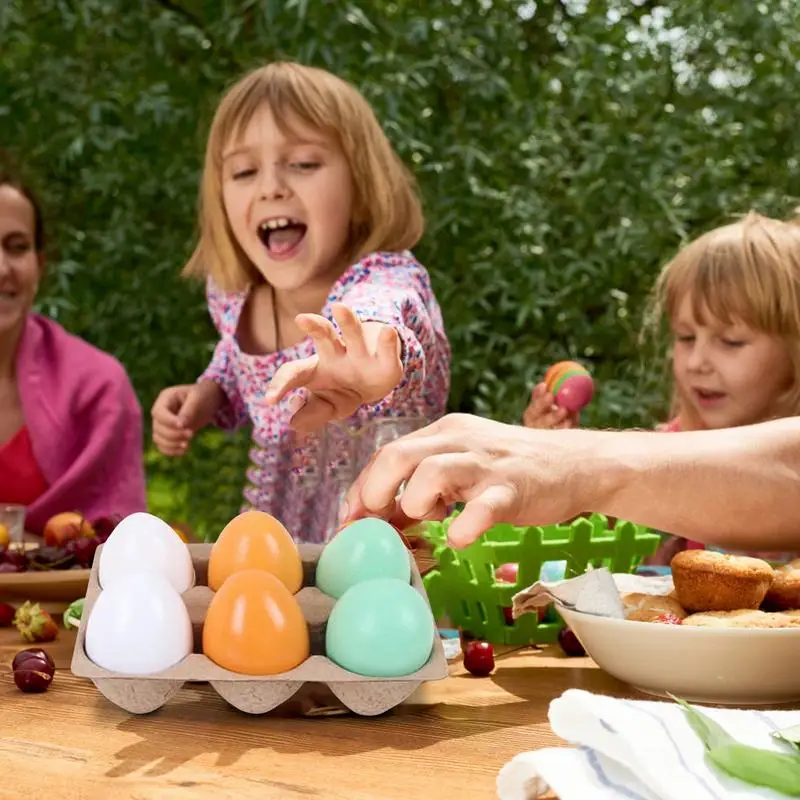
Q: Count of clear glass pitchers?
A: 1